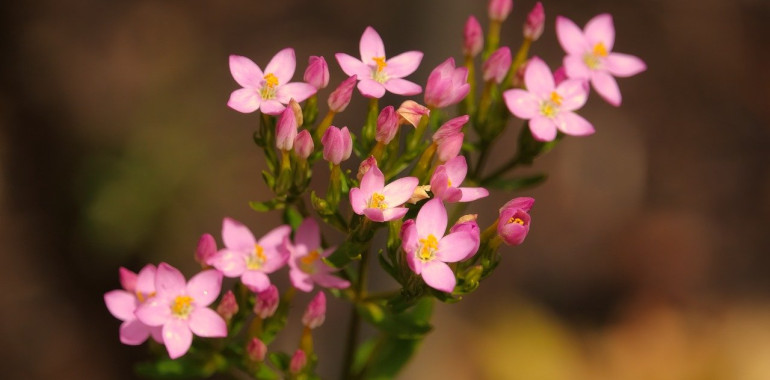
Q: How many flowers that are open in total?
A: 11